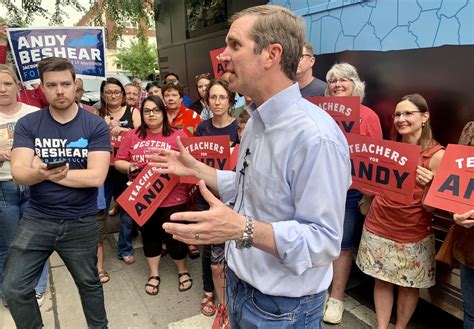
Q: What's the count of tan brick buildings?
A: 1